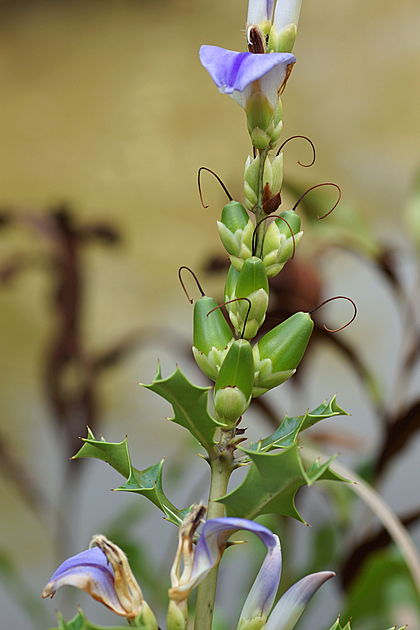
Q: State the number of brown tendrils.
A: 7